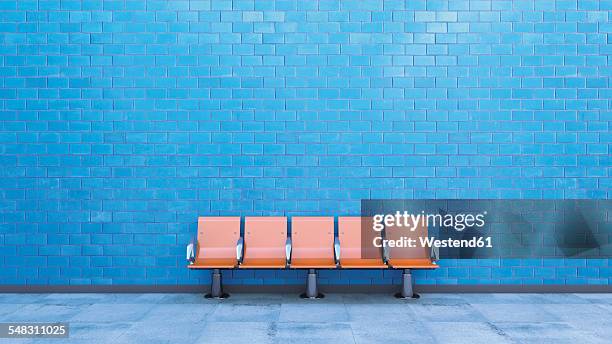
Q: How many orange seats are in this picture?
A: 5